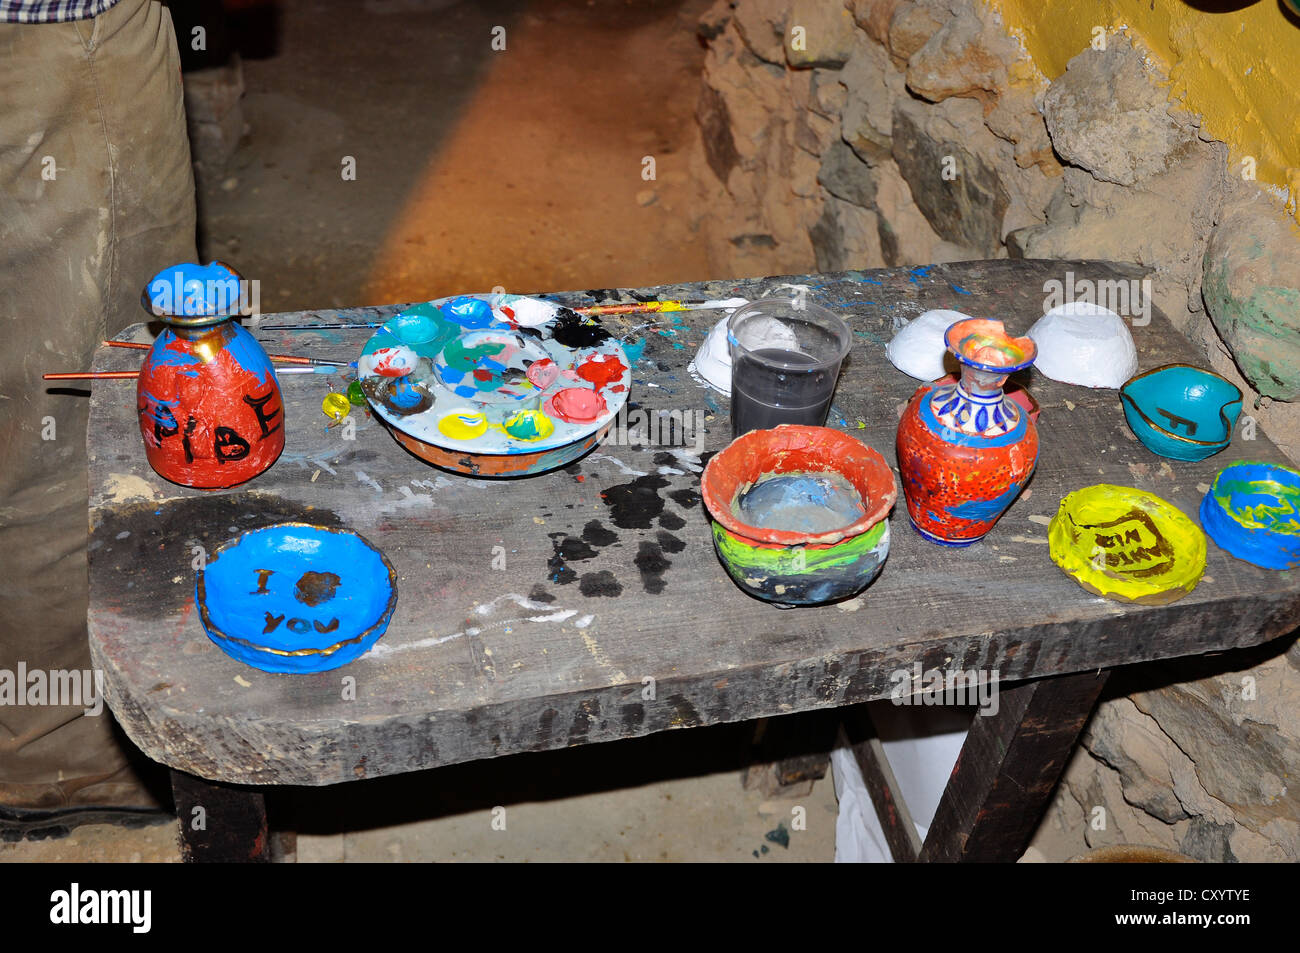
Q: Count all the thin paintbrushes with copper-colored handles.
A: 3